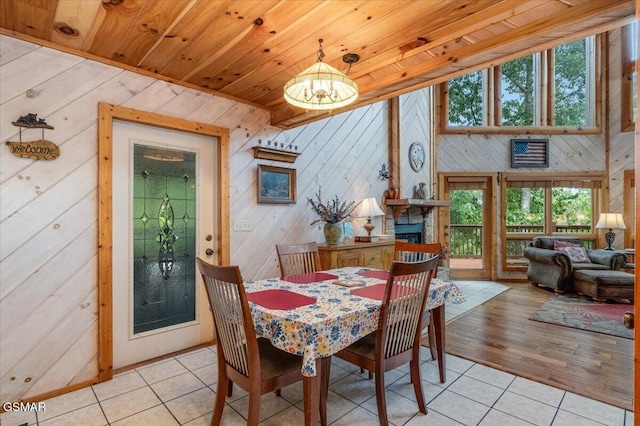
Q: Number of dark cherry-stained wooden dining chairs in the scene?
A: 4